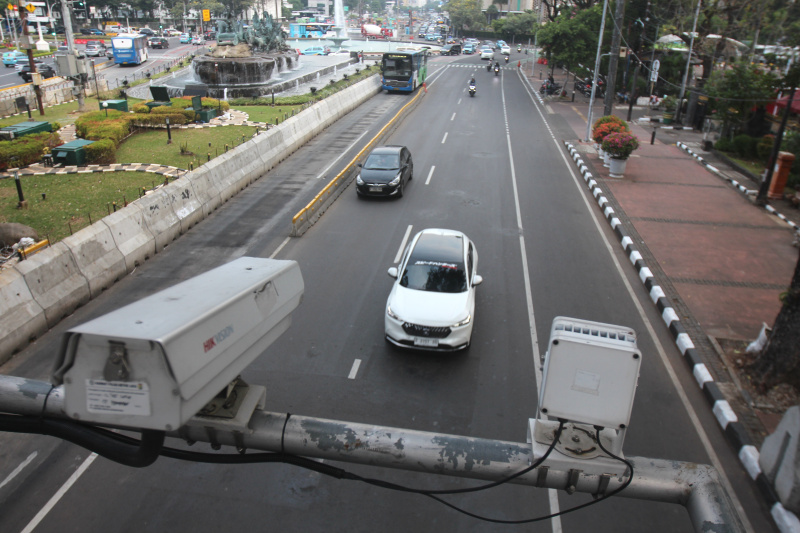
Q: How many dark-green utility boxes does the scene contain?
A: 5